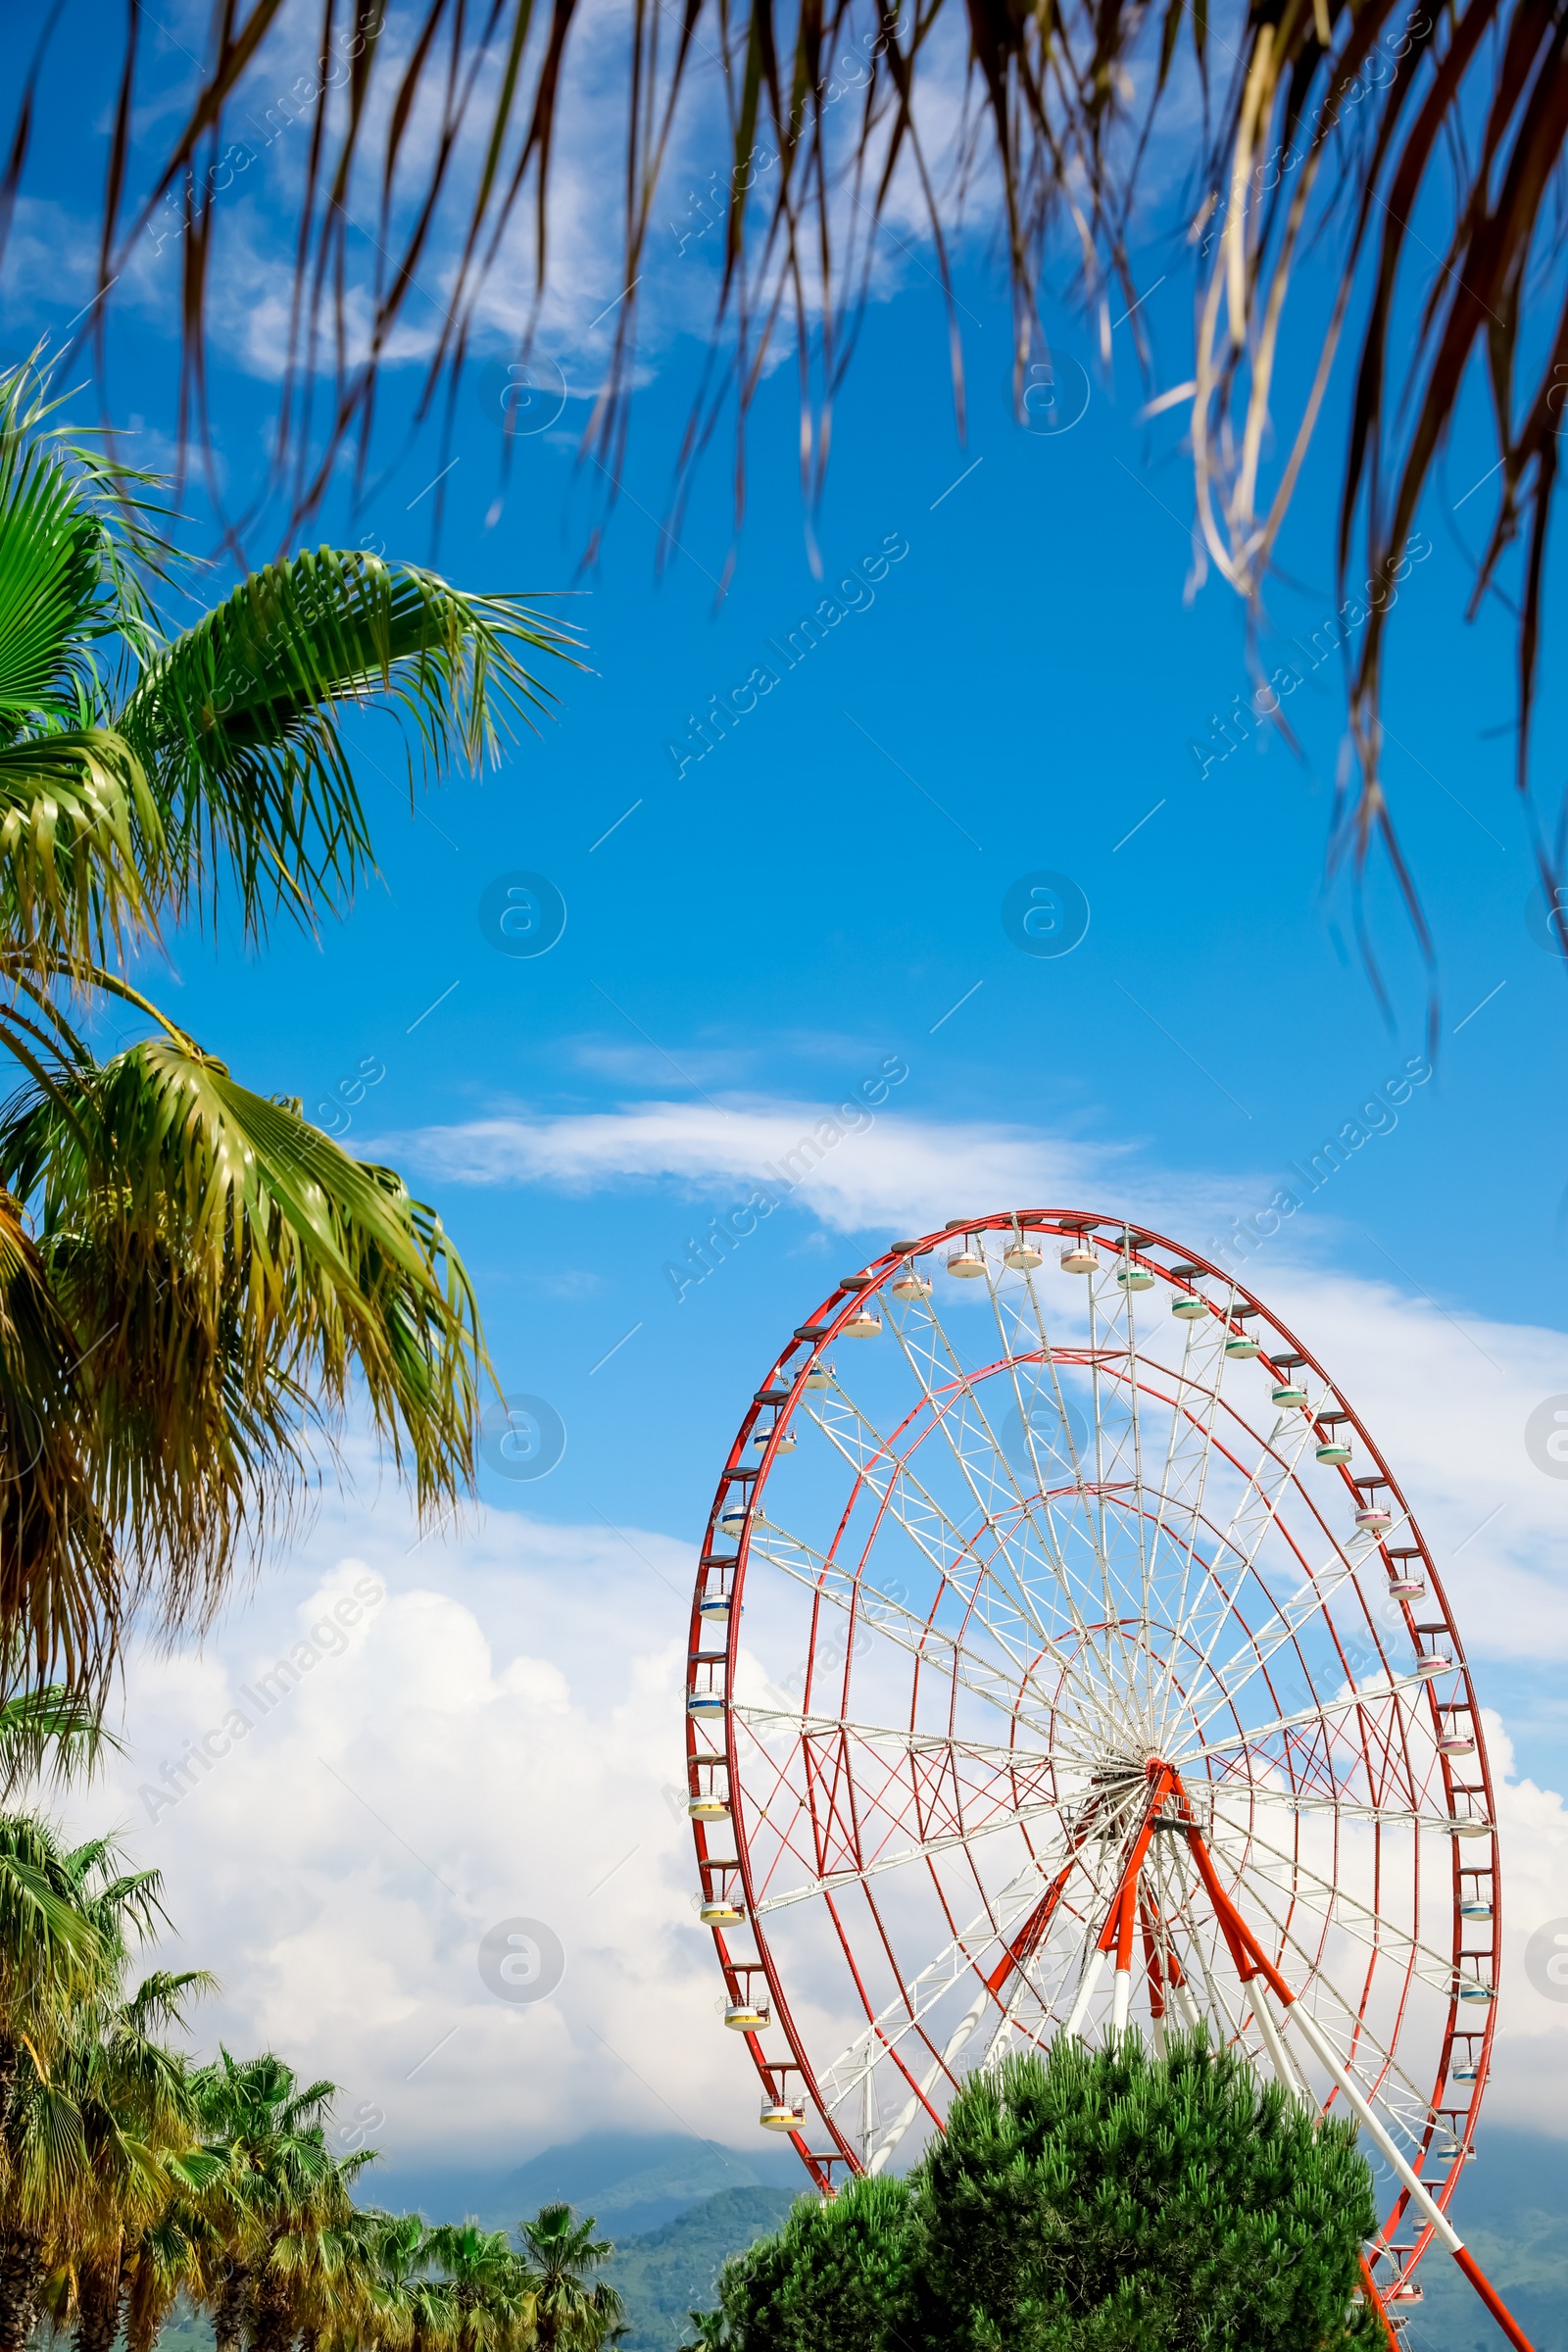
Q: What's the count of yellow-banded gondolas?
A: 4